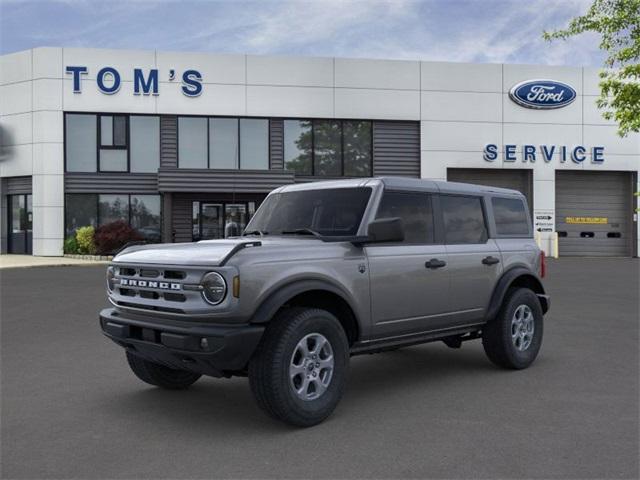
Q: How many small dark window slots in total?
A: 3